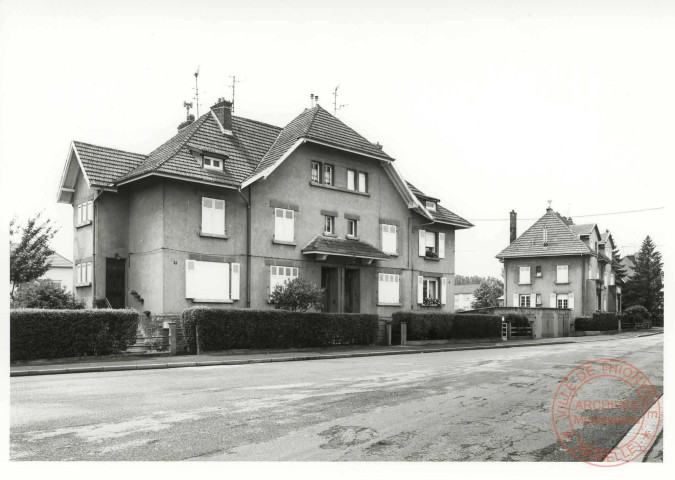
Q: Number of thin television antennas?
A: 3